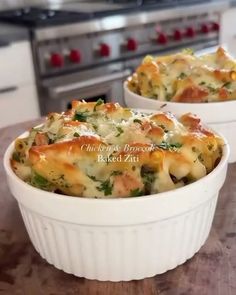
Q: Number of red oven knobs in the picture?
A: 9